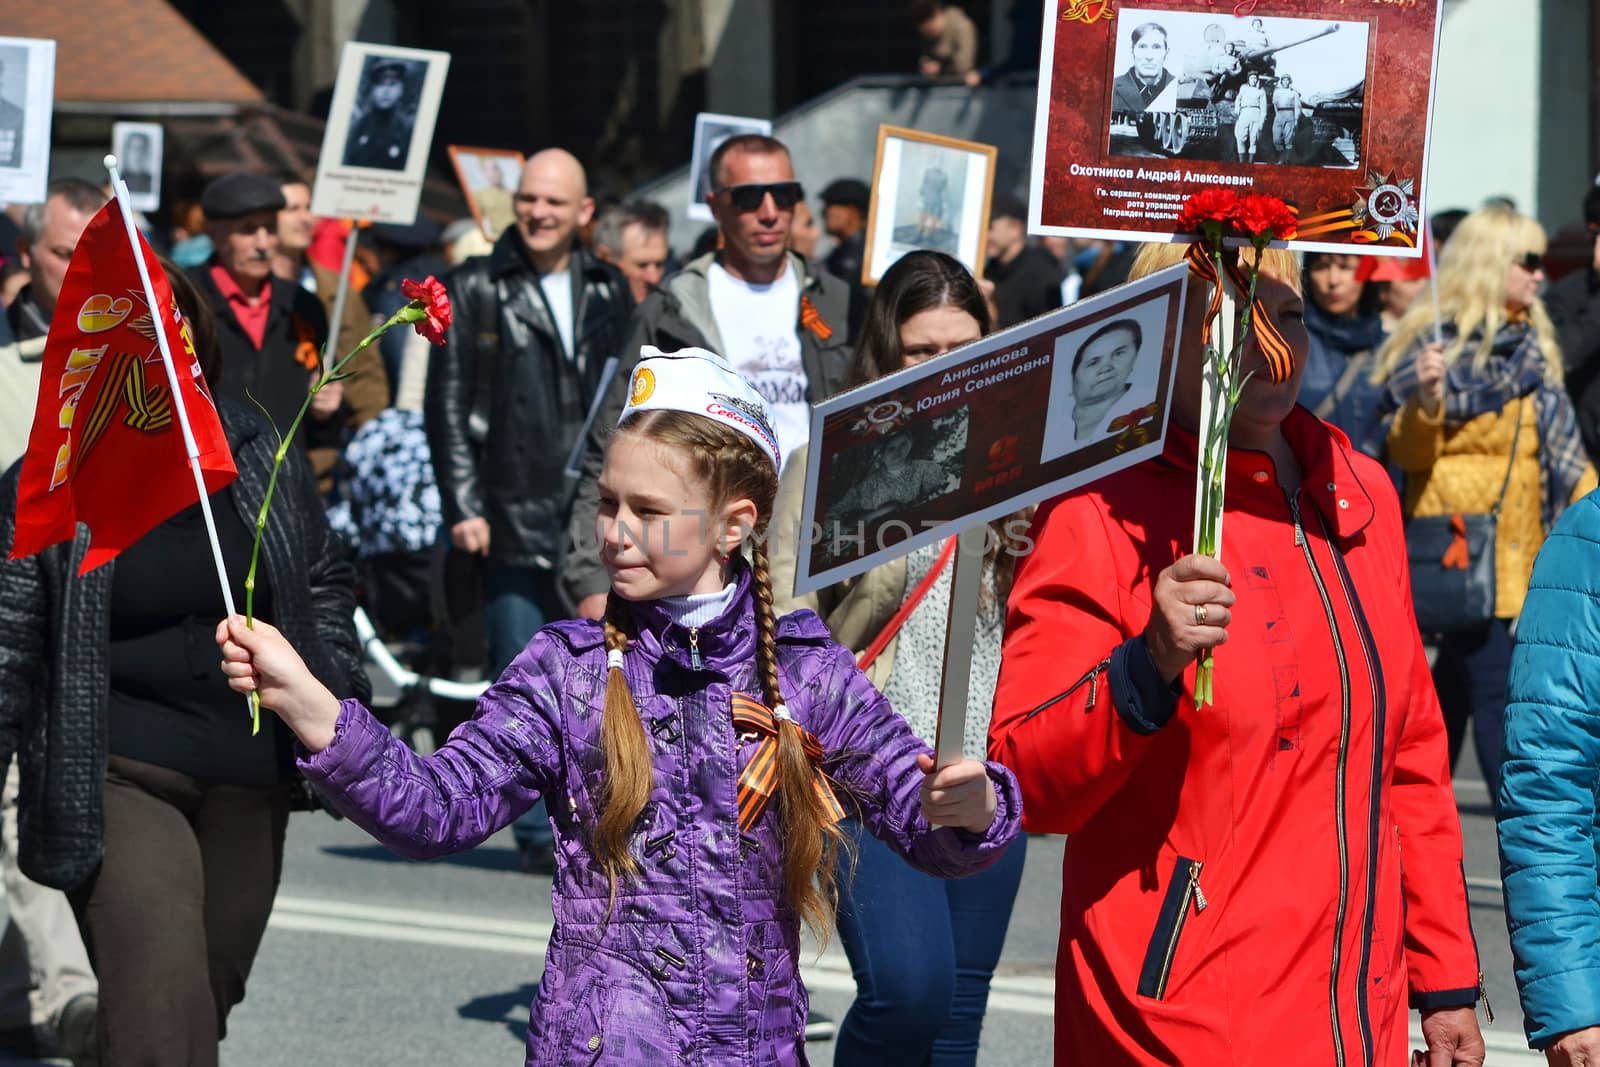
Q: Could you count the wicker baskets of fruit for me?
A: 0